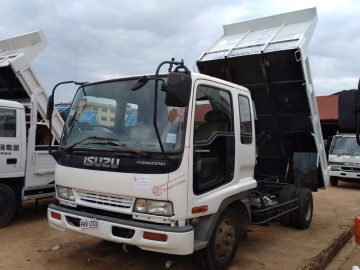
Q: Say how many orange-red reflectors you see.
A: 3